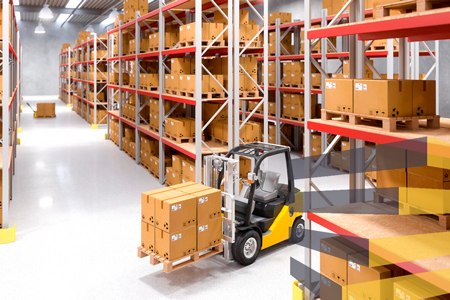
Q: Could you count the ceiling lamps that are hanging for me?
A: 4